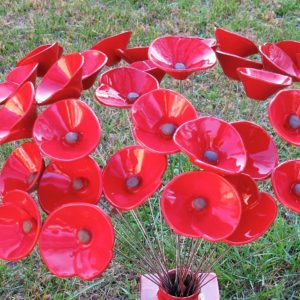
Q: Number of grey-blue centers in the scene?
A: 13